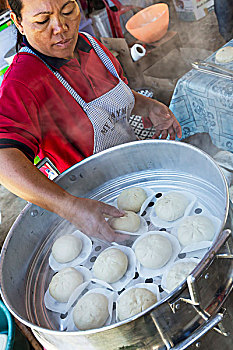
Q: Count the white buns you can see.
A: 11